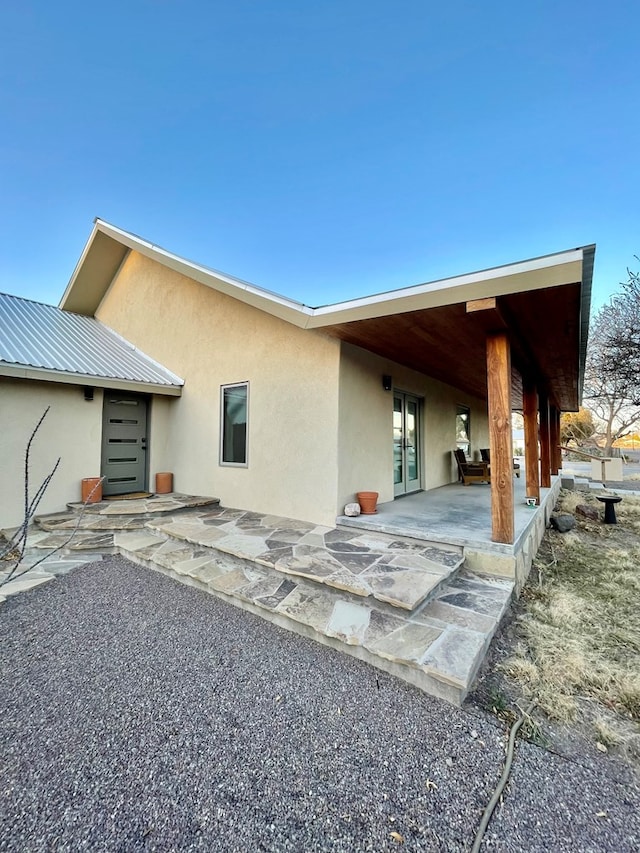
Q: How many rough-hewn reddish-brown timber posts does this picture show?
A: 5